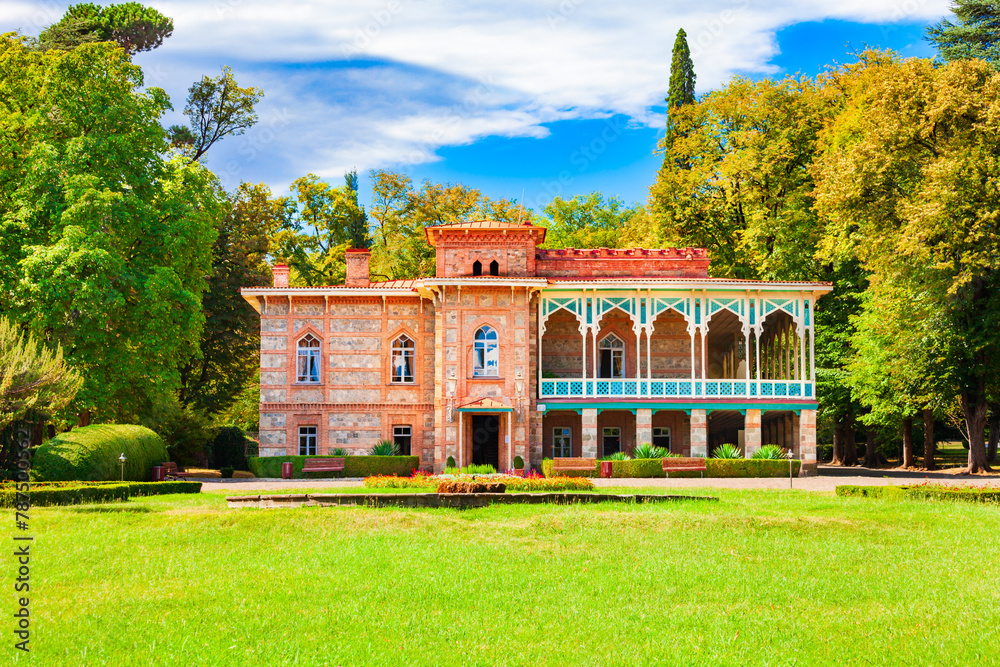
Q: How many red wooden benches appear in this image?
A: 4